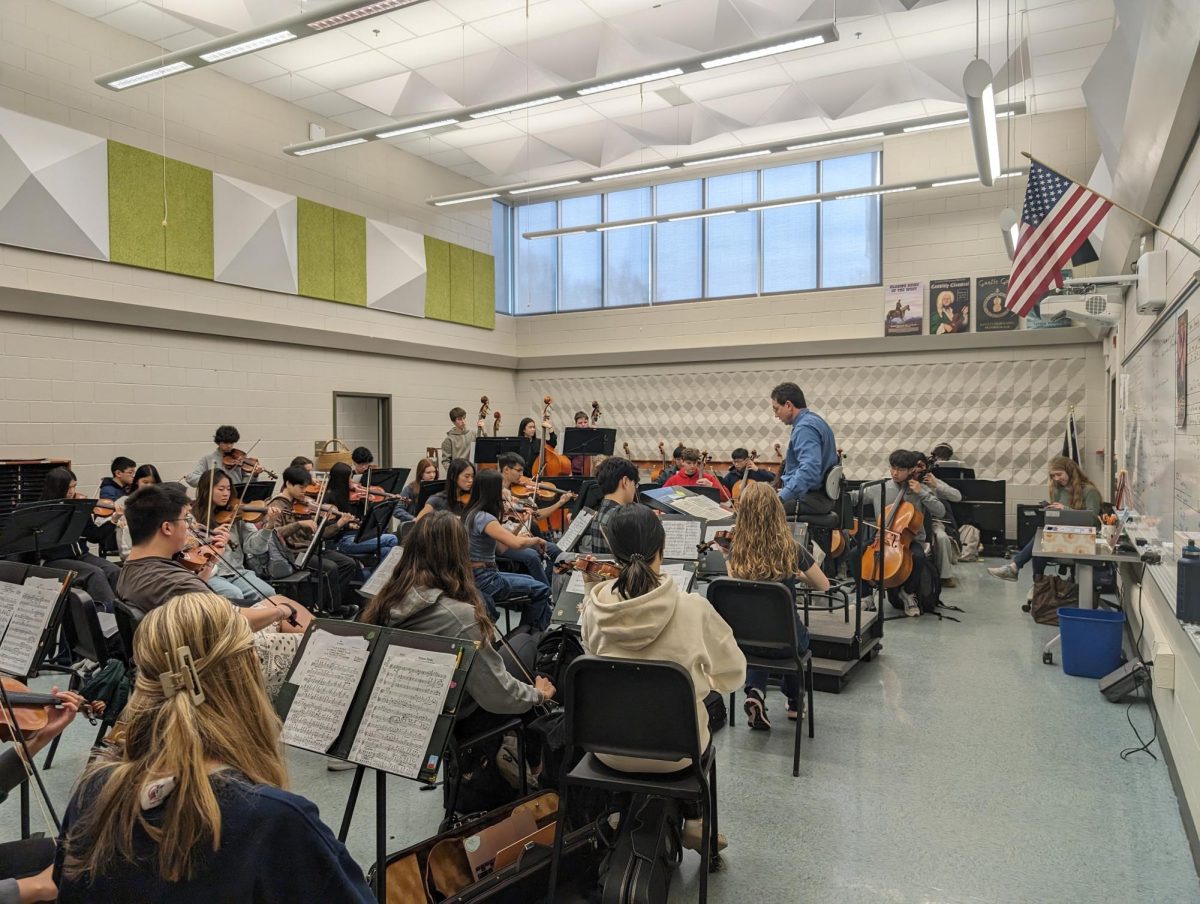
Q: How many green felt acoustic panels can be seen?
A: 7